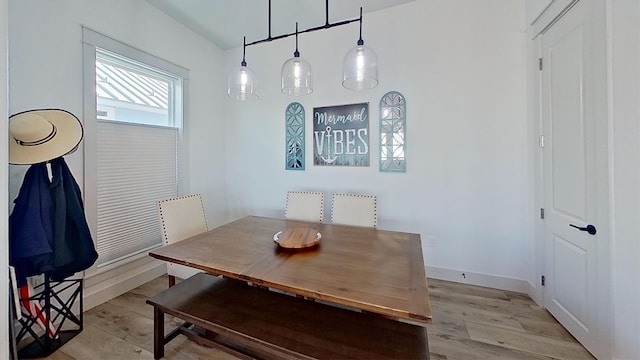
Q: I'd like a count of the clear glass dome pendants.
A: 3